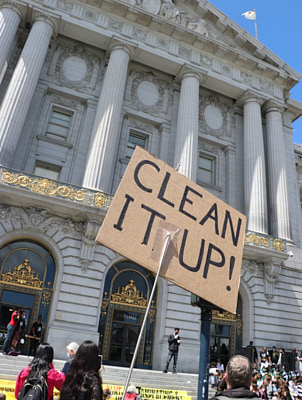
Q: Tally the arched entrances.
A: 3